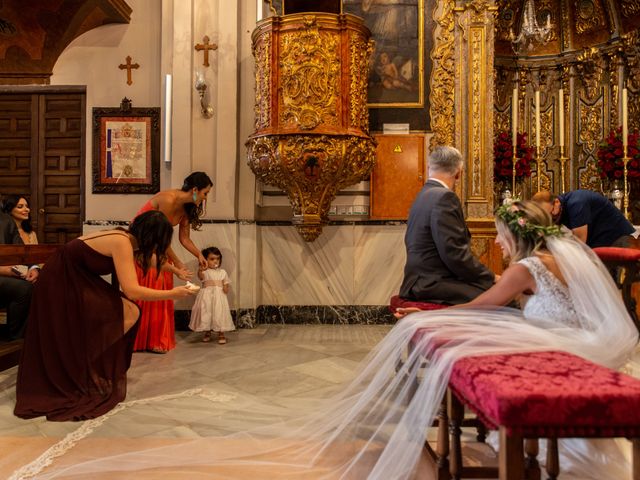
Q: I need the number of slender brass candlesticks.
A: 4